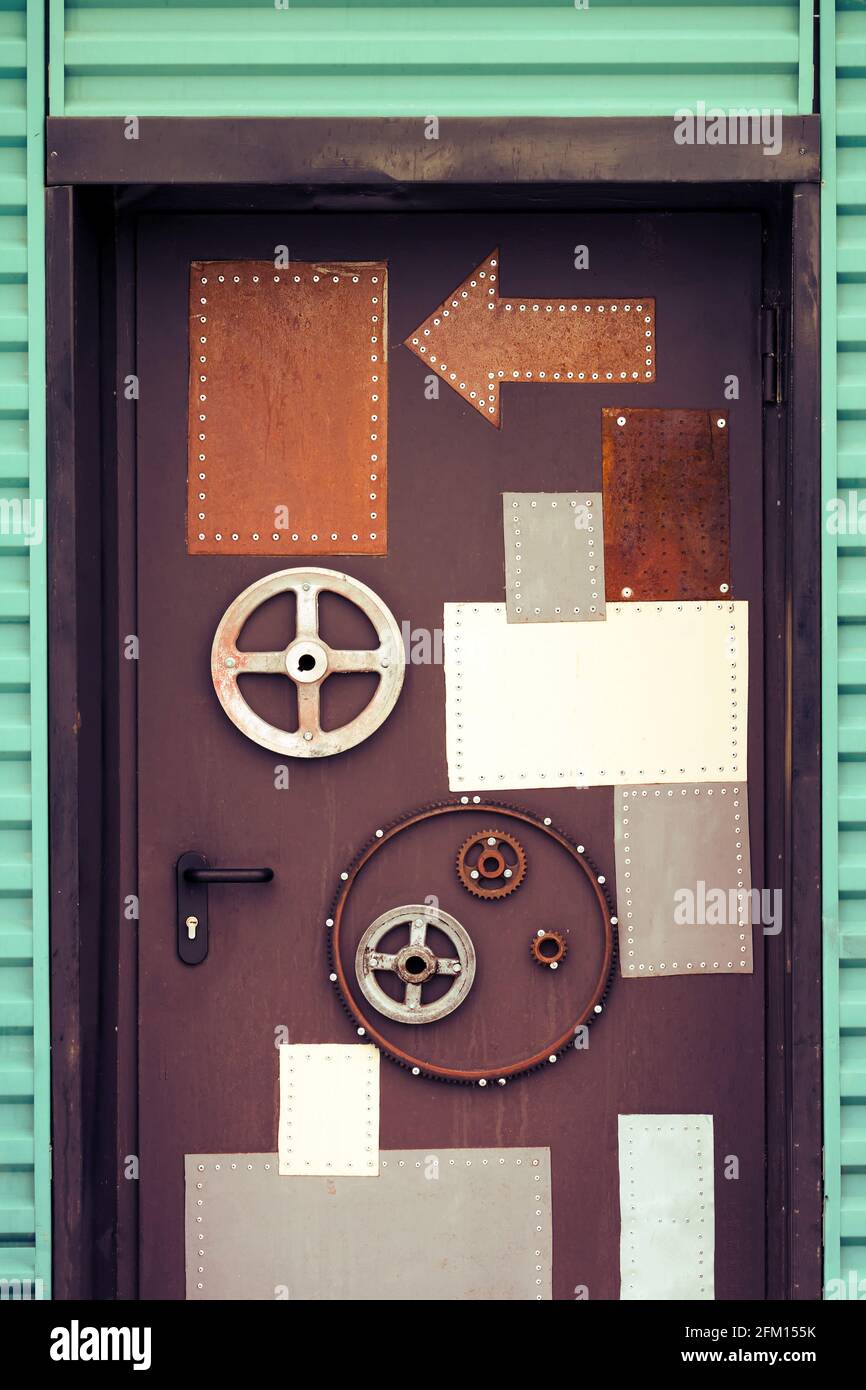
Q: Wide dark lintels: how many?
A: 1